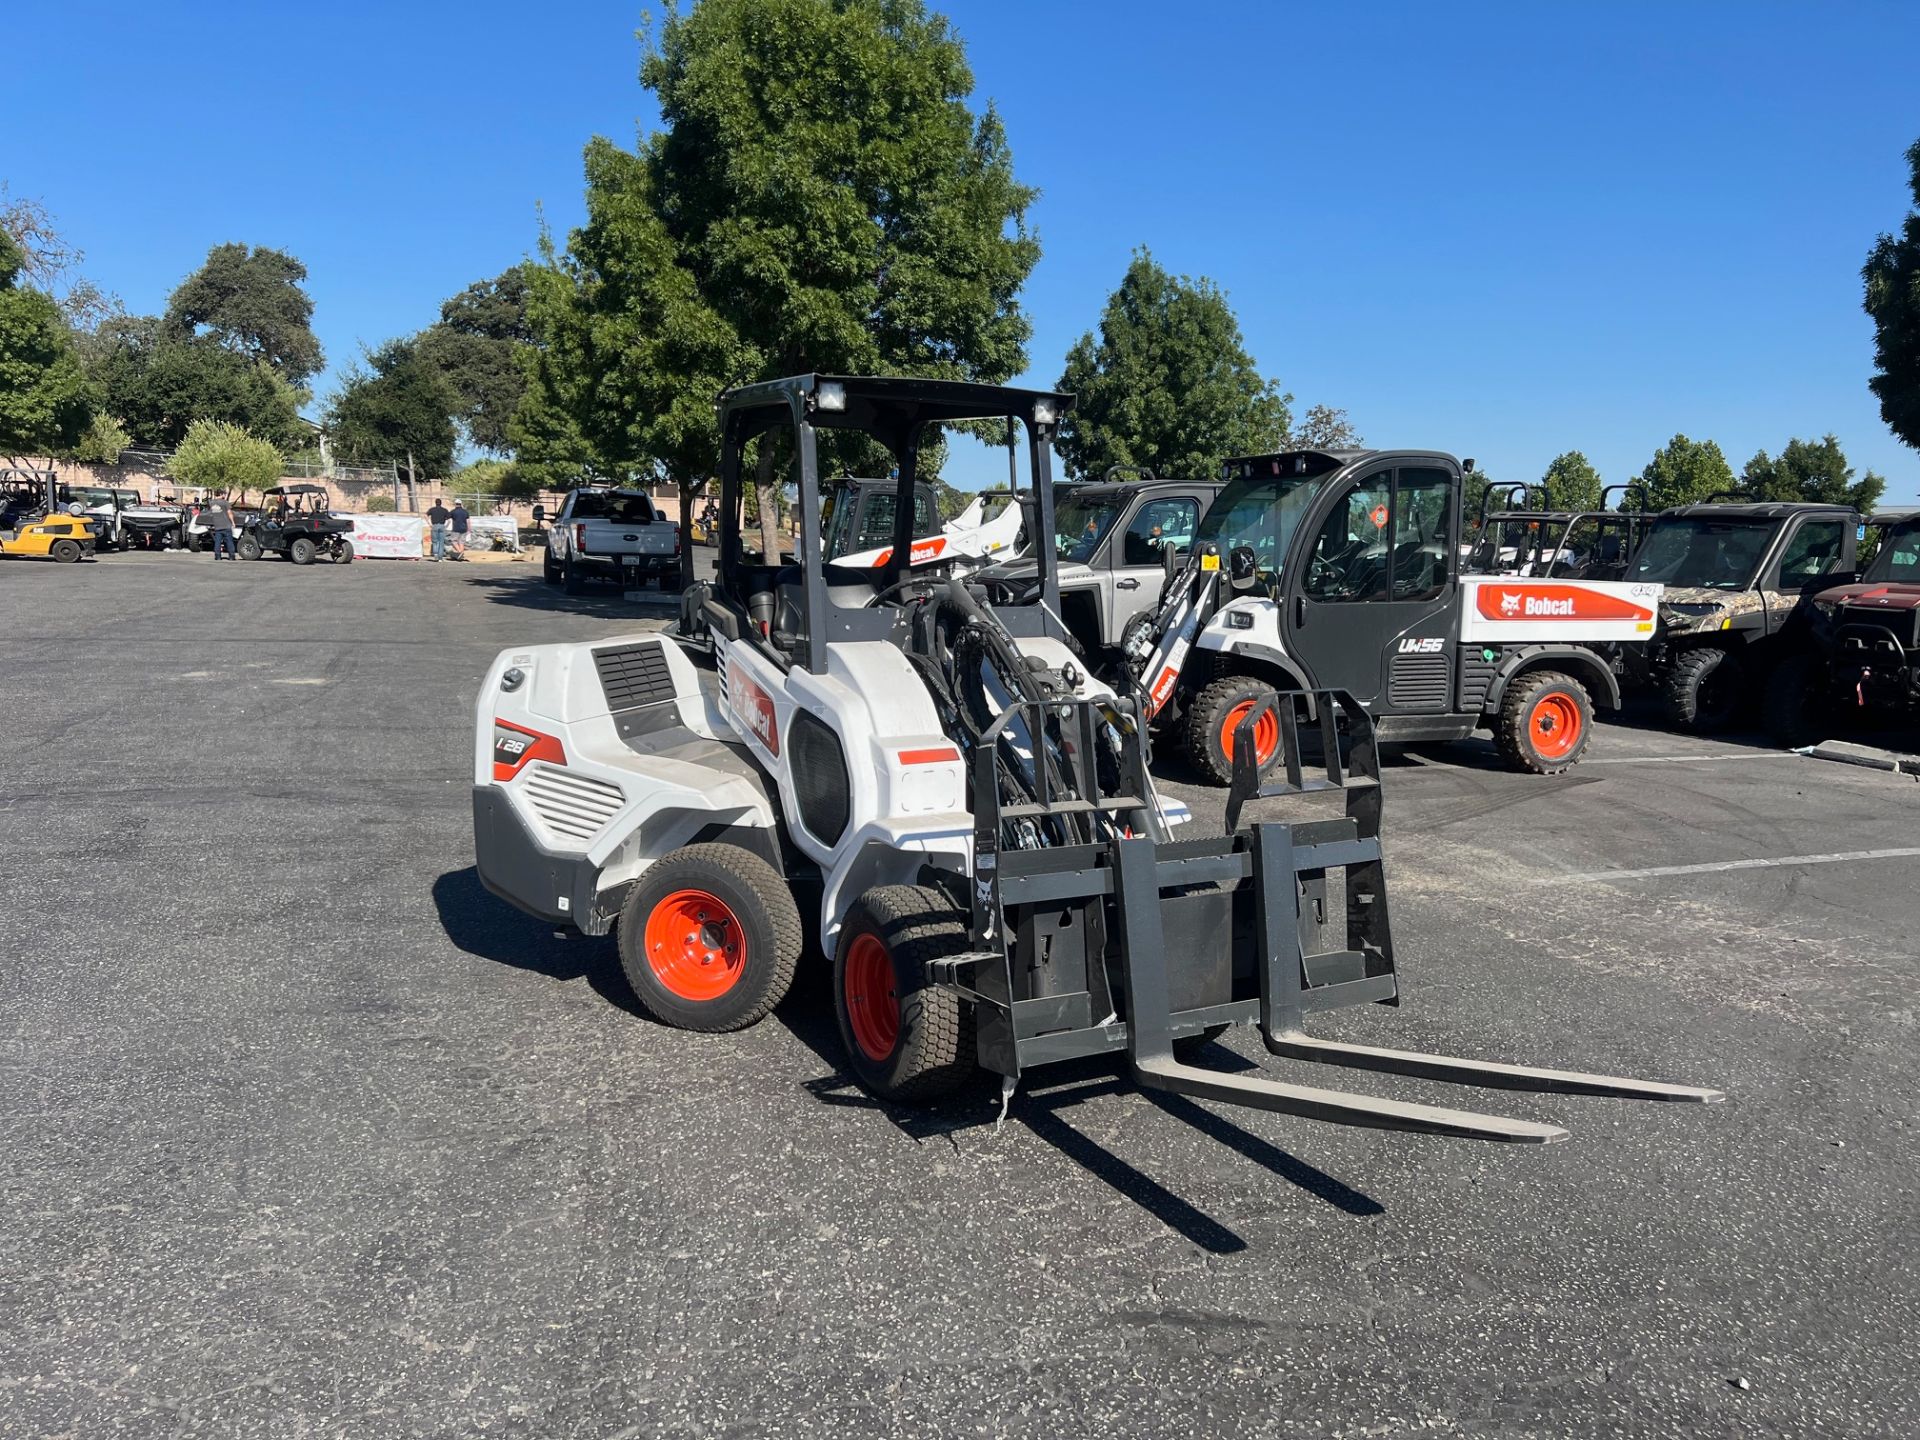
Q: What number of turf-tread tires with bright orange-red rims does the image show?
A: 2